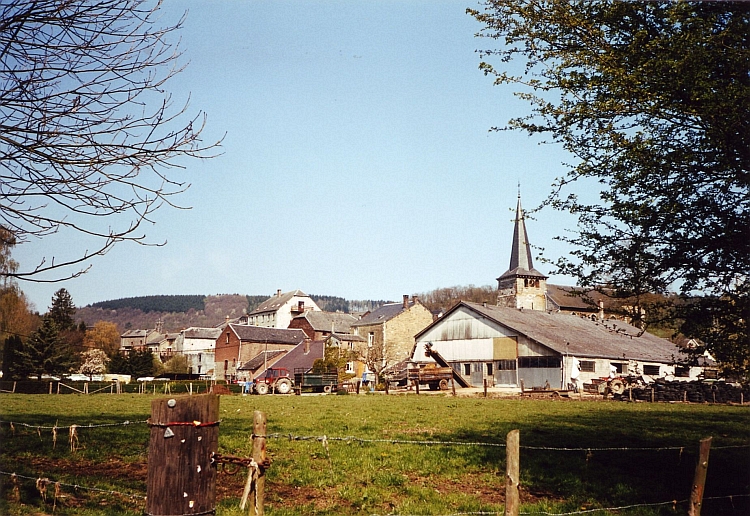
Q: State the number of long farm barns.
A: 1